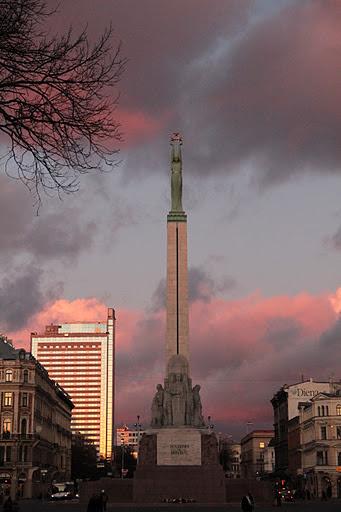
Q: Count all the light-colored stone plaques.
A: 1